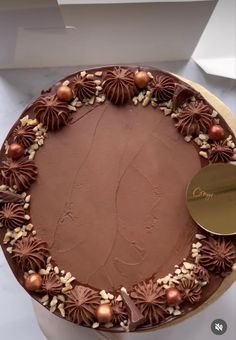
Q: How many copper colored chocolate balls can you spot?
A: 7